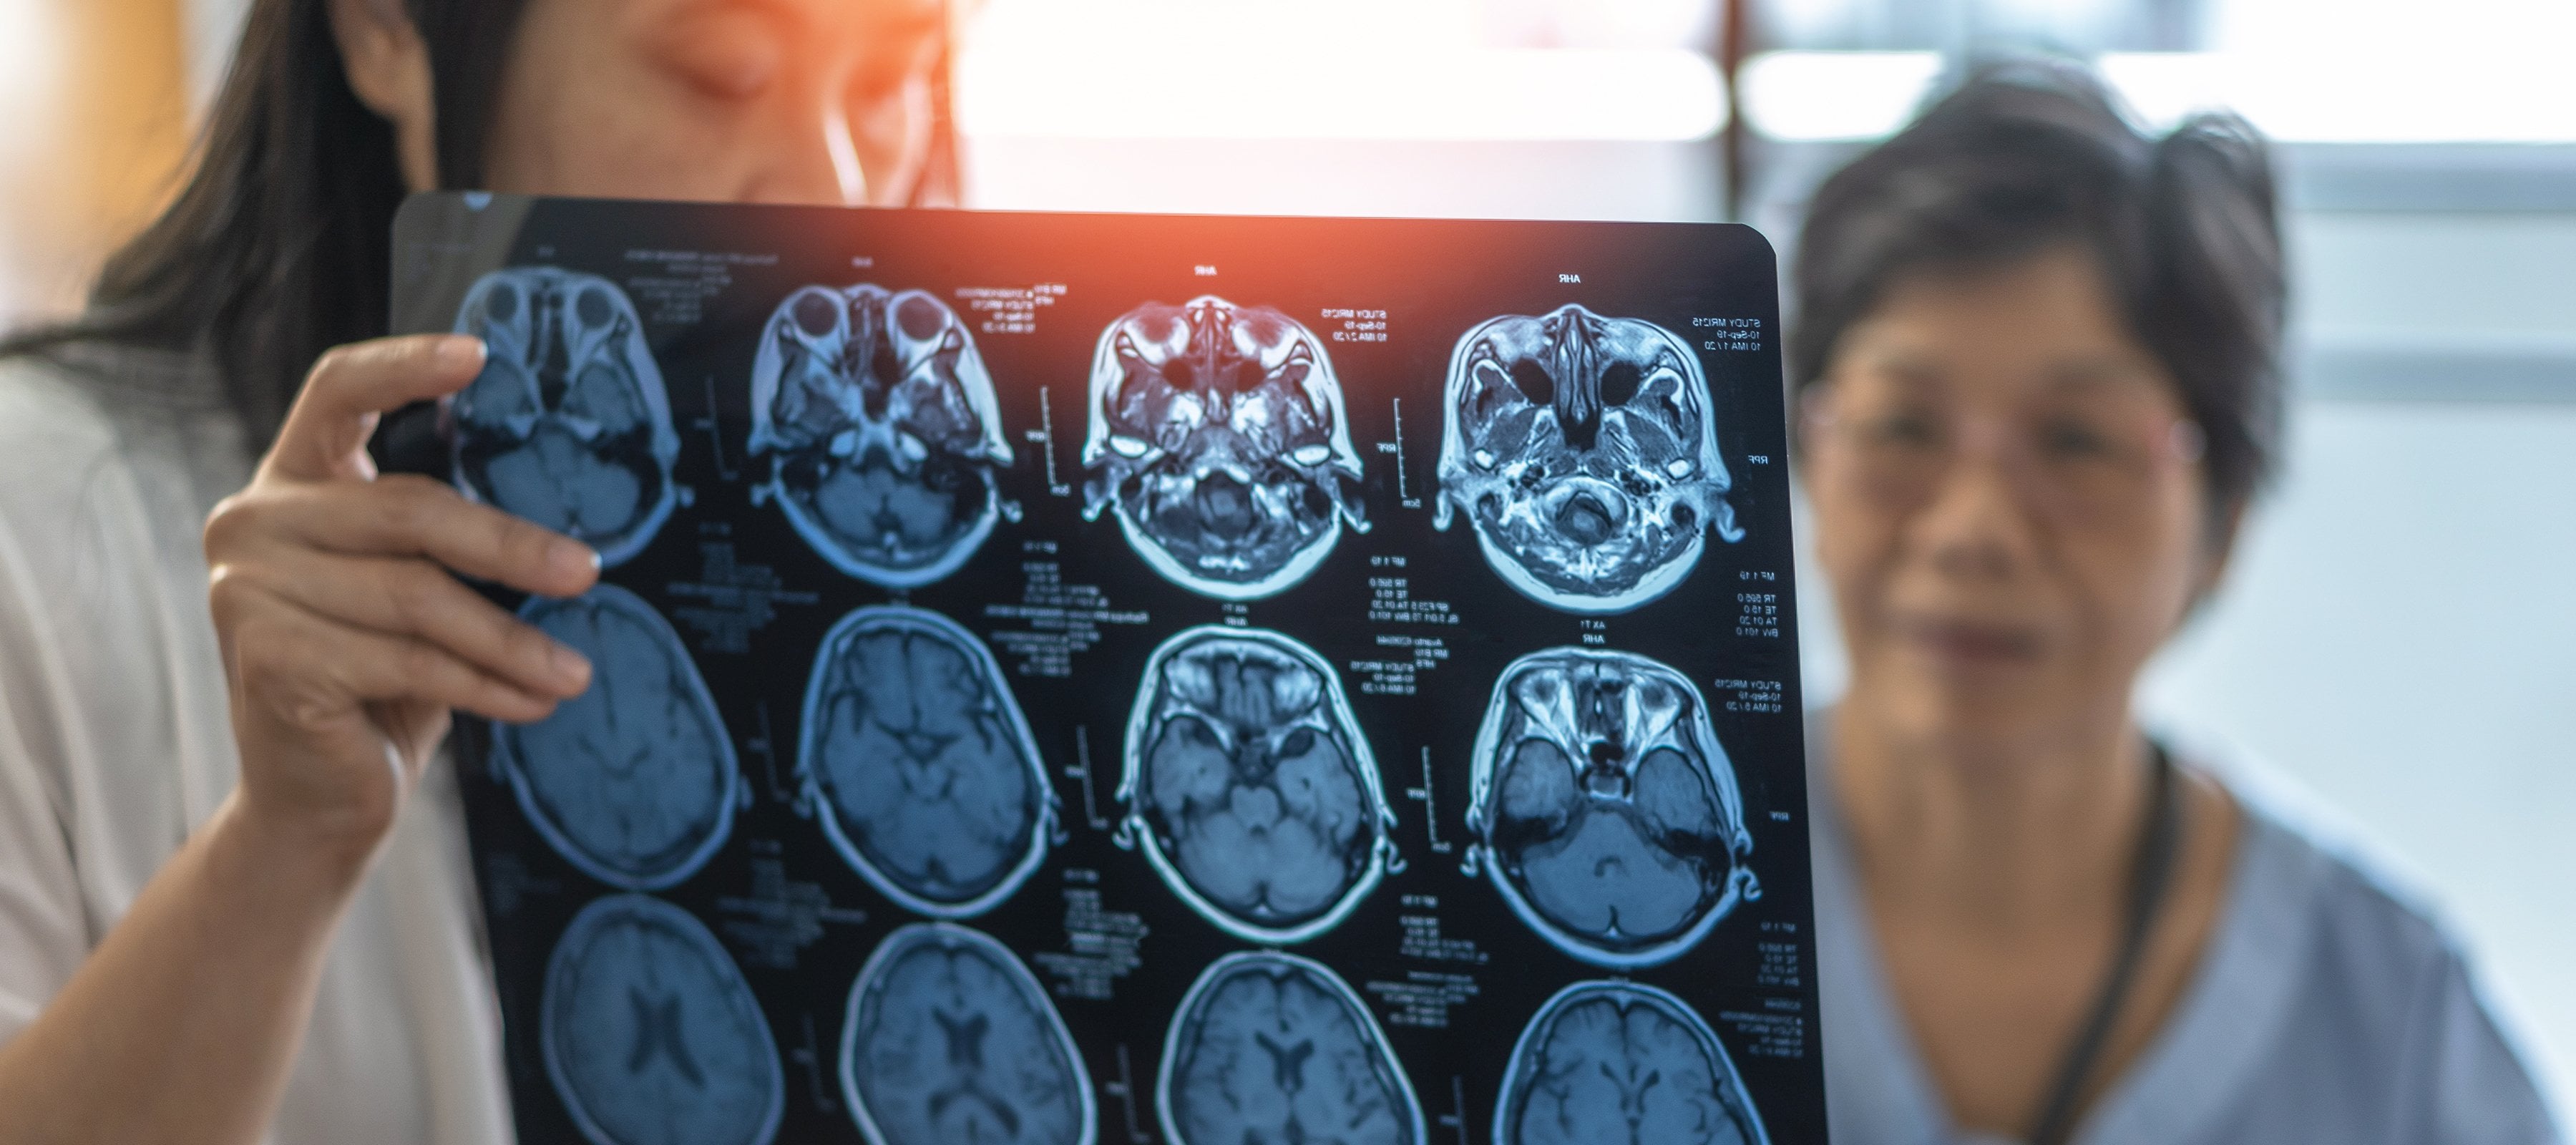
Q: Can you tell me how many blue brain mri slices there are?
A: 12